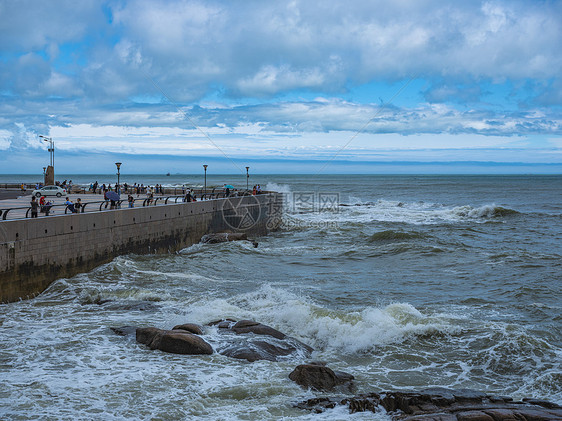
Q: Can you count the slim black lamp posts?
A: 3